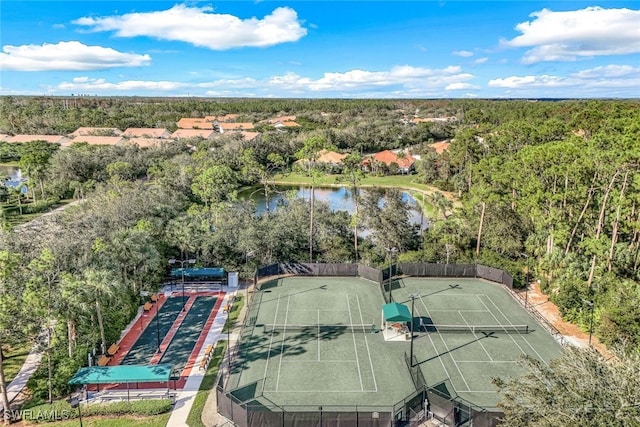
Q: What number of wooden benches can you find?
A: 8